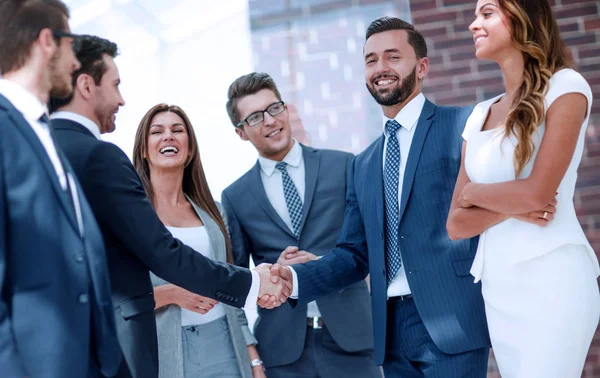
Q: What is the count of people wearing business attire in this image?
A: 6